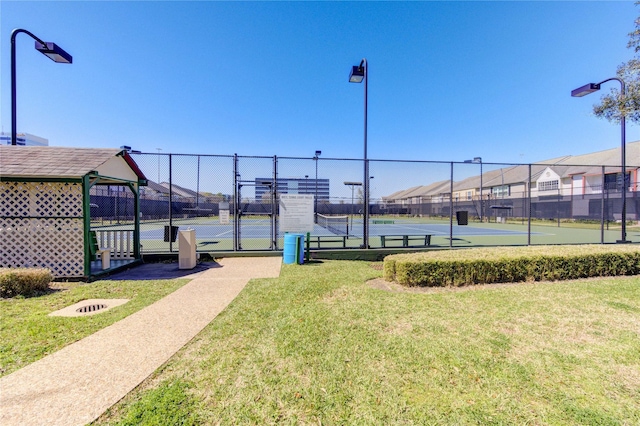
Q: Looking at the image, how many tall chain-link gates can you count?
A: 1